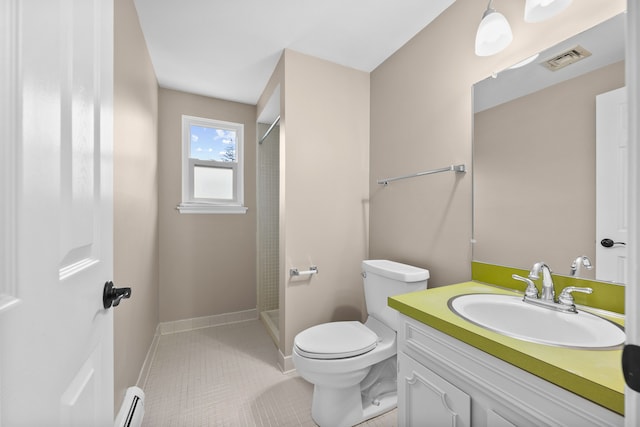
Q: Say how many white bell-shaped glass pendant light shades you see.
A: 2